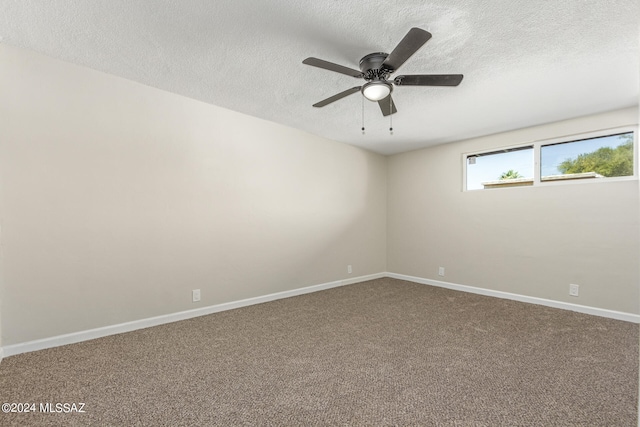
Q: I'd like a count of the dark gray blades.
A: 5